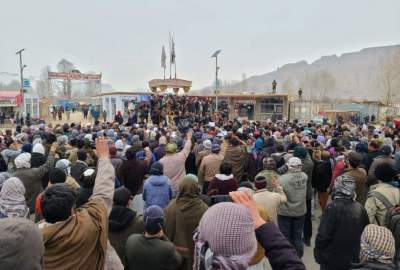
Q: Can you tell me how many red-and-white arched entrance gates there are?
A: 1